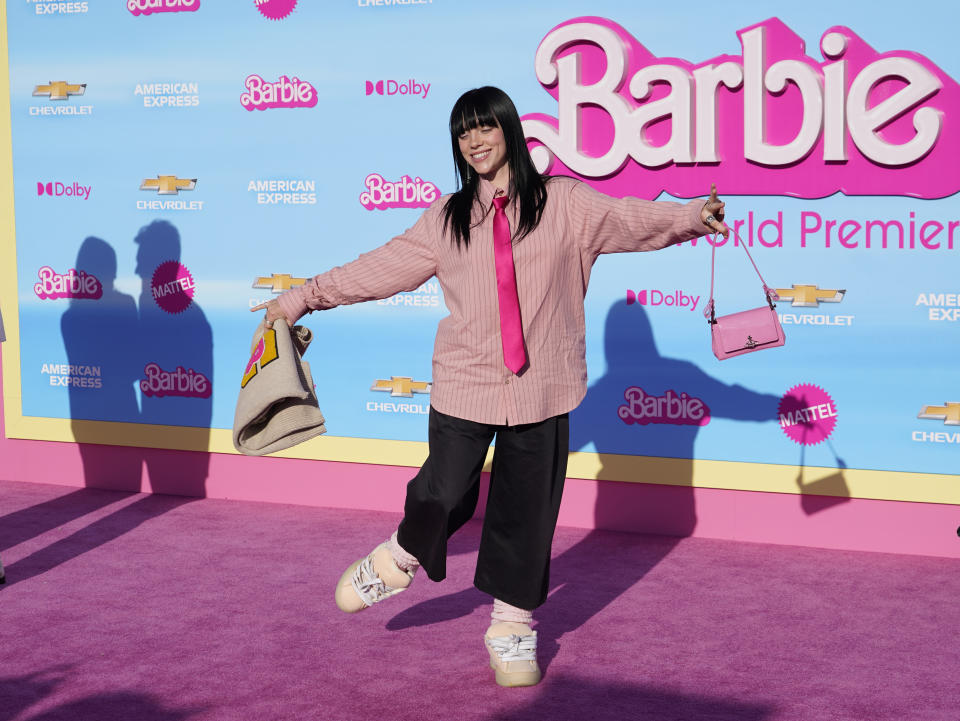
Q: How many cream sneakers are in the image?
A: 2